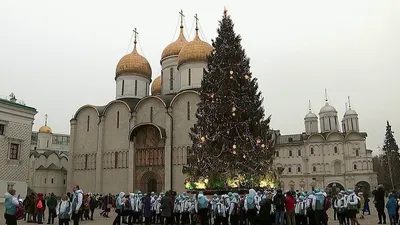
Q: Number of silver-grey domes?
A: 3